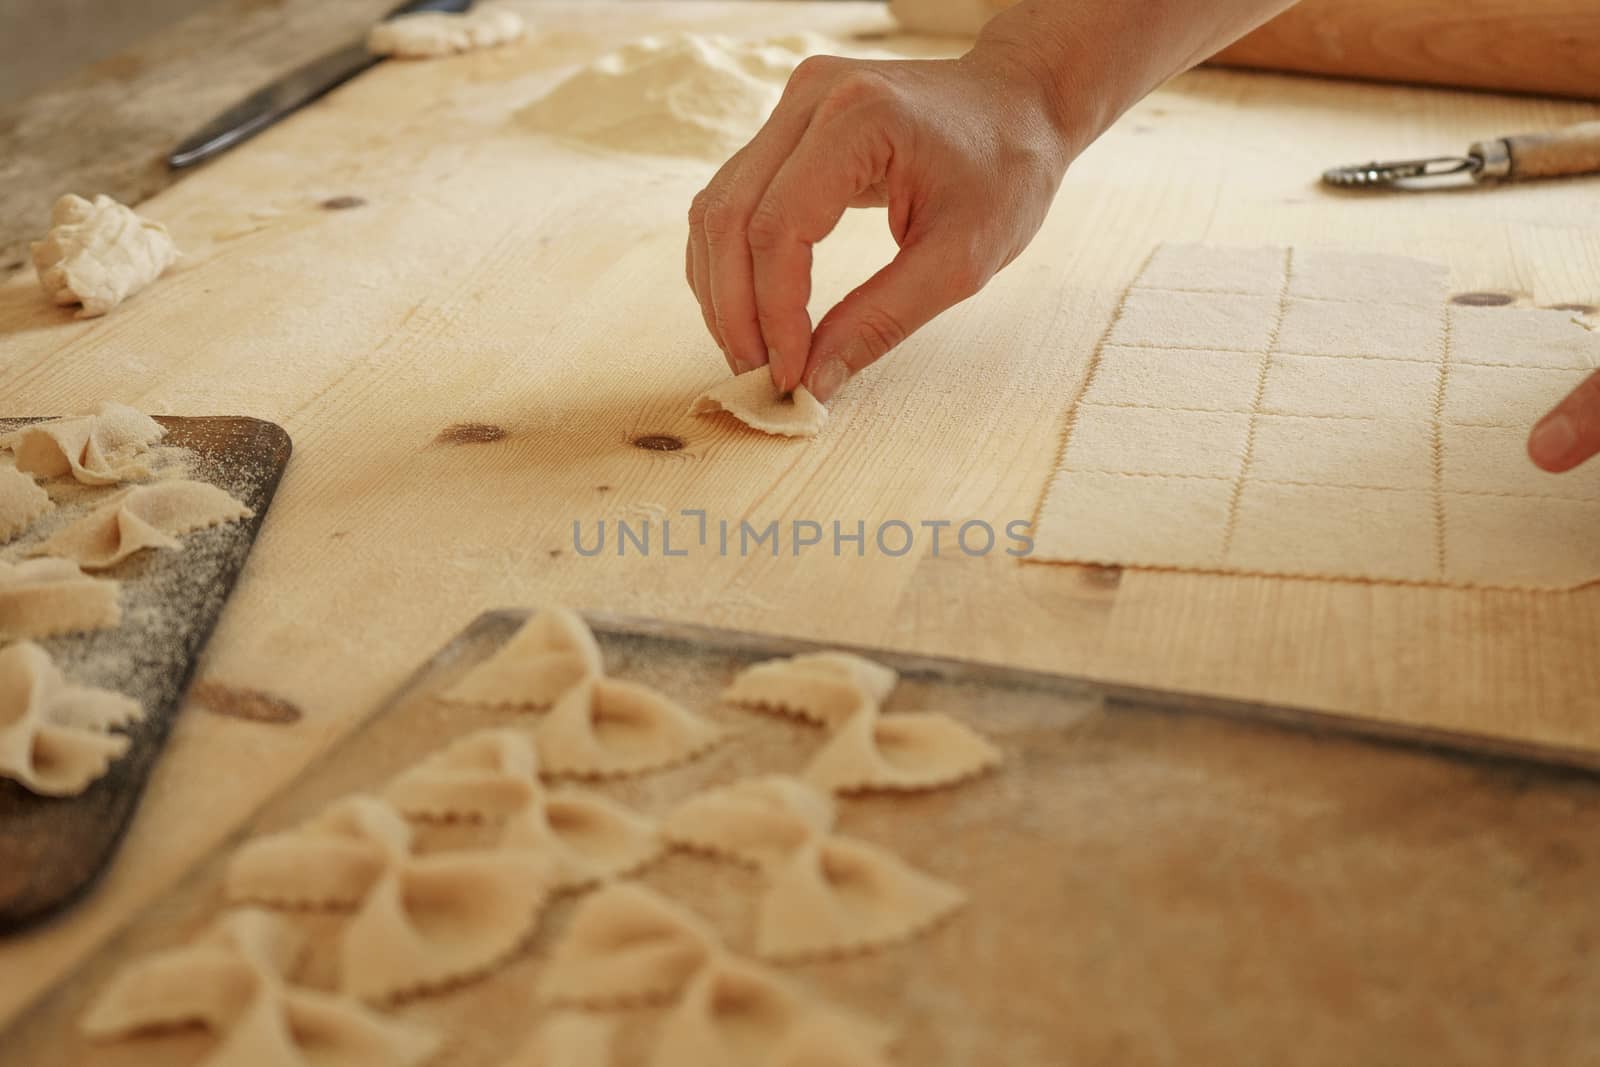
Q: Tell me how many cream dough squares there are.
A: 14